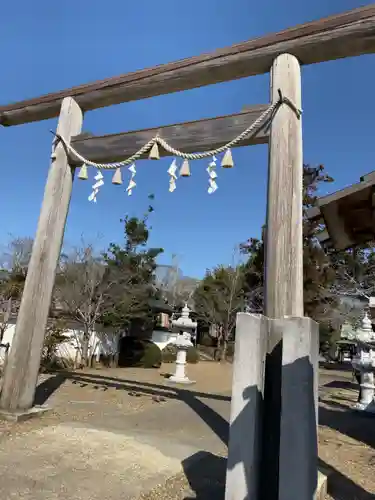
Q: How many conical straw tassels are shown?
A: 5